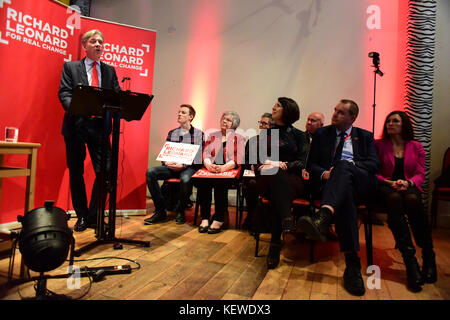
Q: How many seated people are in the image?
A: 7